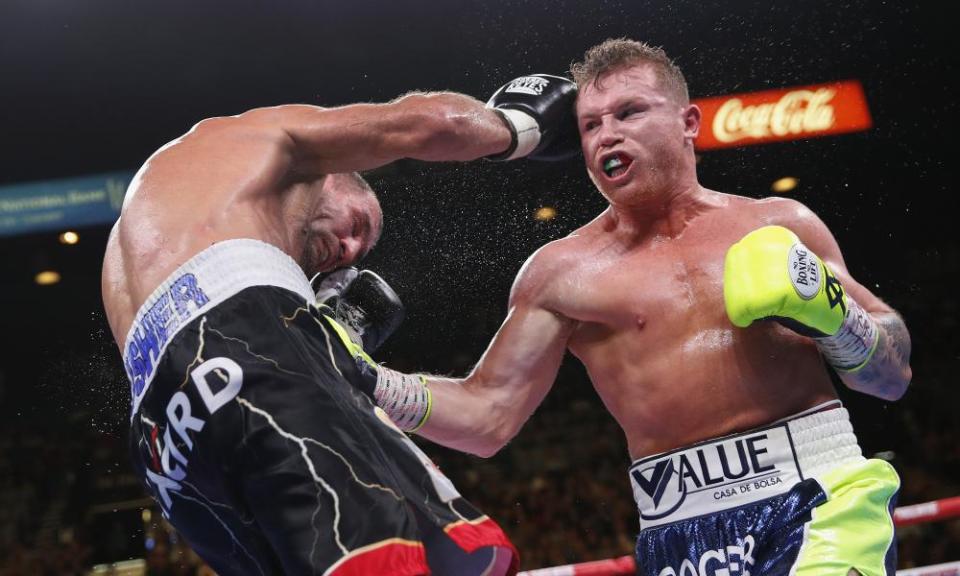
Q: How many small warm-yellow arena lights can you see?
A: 4